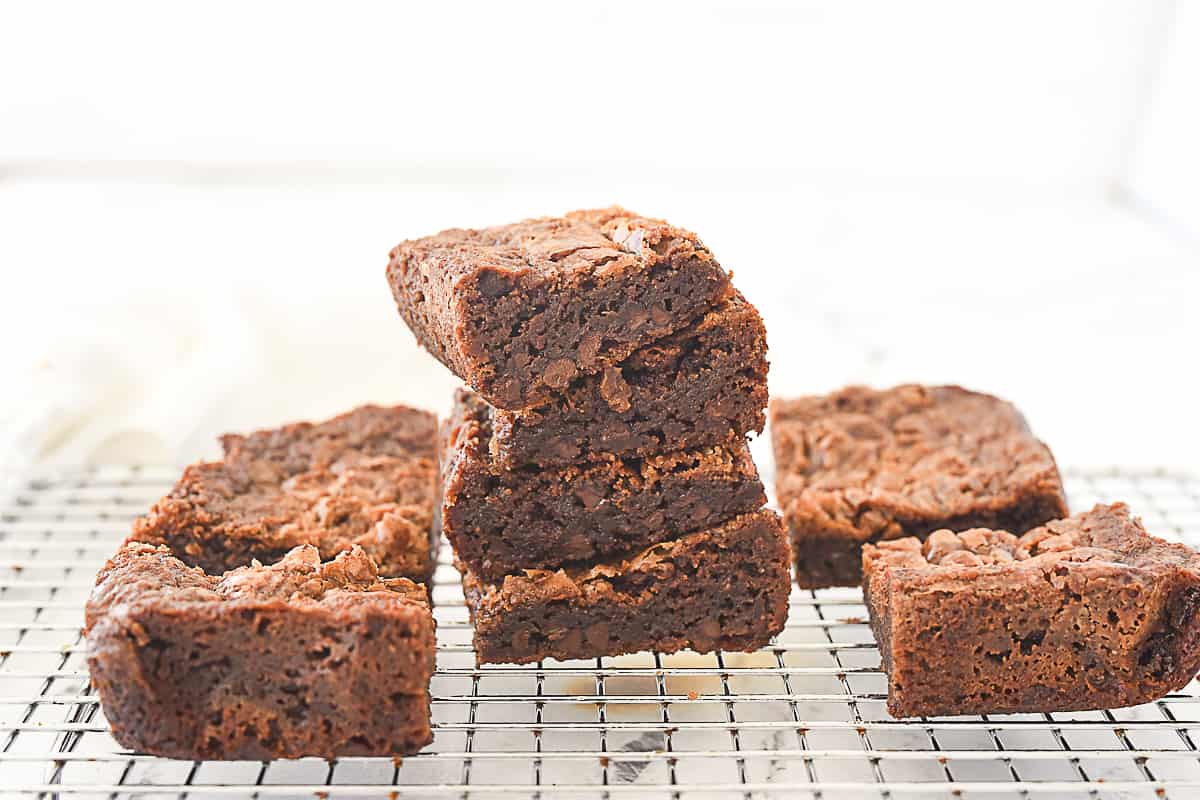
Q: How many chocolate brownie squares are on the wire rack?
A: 8